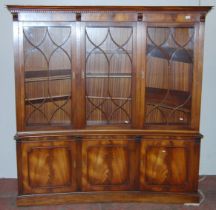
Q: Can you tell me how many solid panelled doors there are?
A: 3